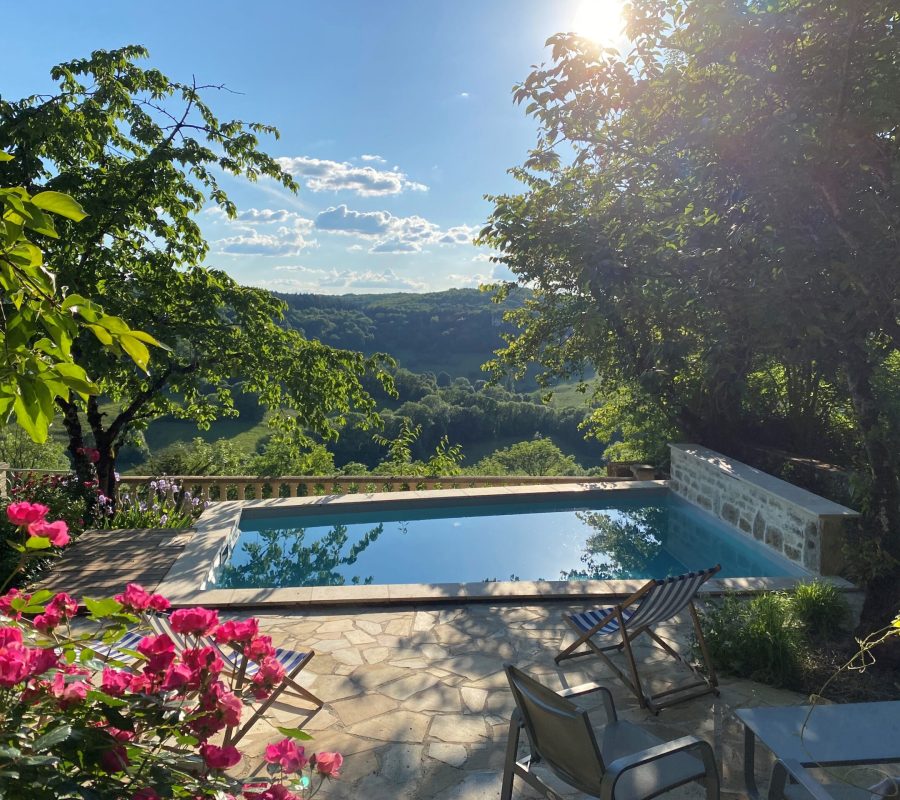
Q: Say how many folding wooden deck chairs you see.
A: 3